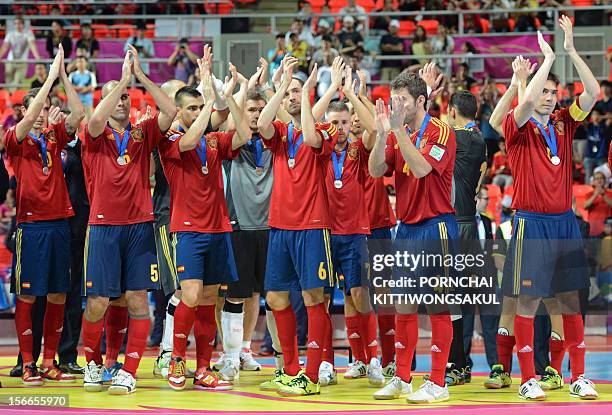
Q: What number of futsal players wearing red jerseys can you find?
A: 8